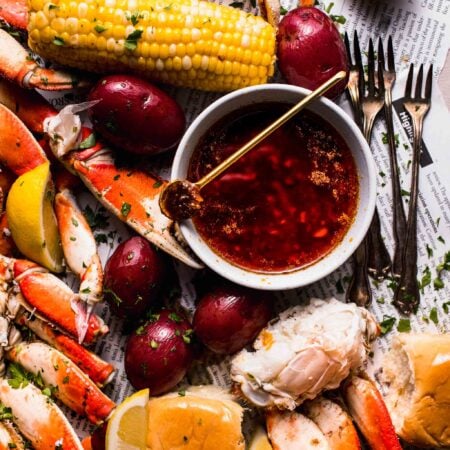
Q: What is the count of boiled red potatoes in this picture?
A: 5